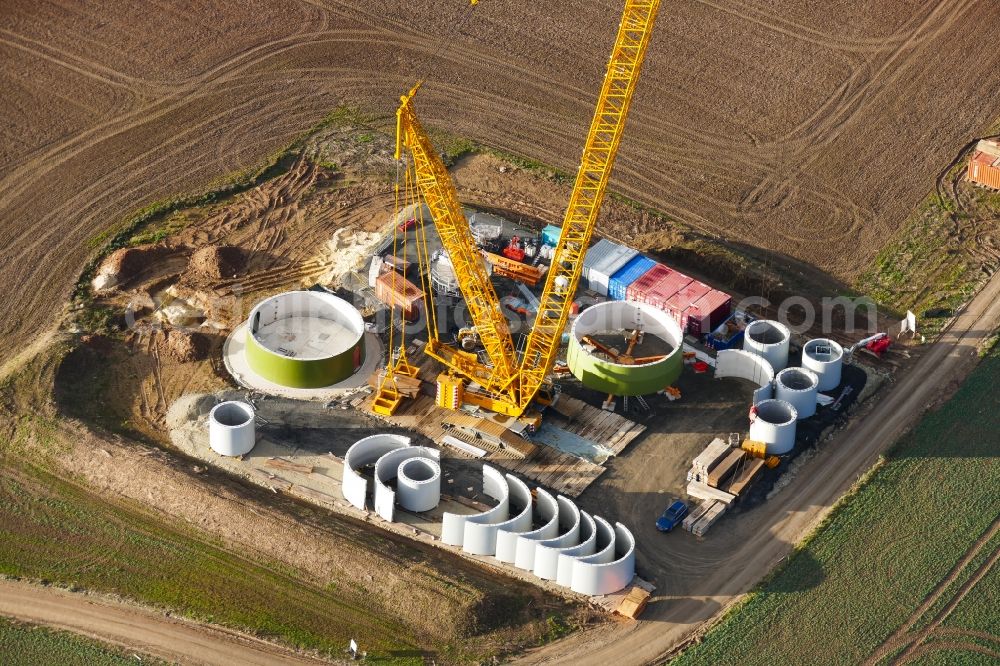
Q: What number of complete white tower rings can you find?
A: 6